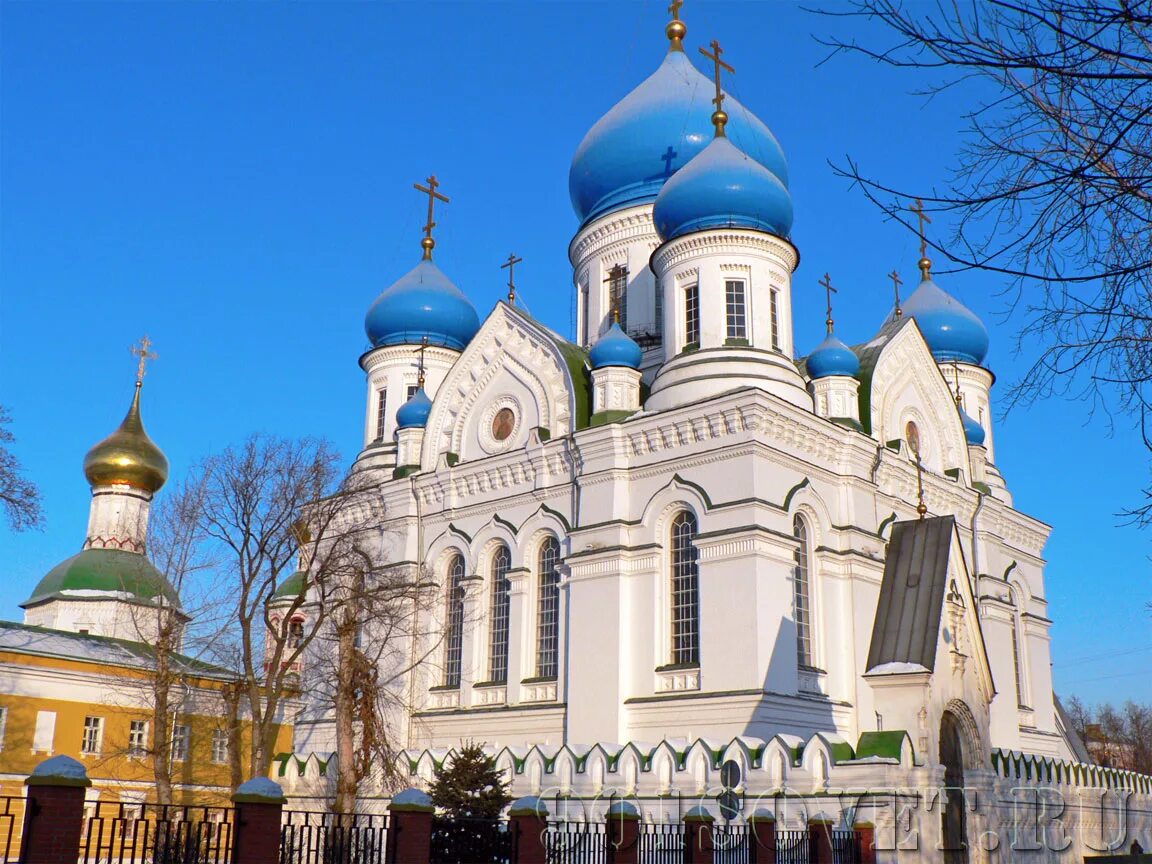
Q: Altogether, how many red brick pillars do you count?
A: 9